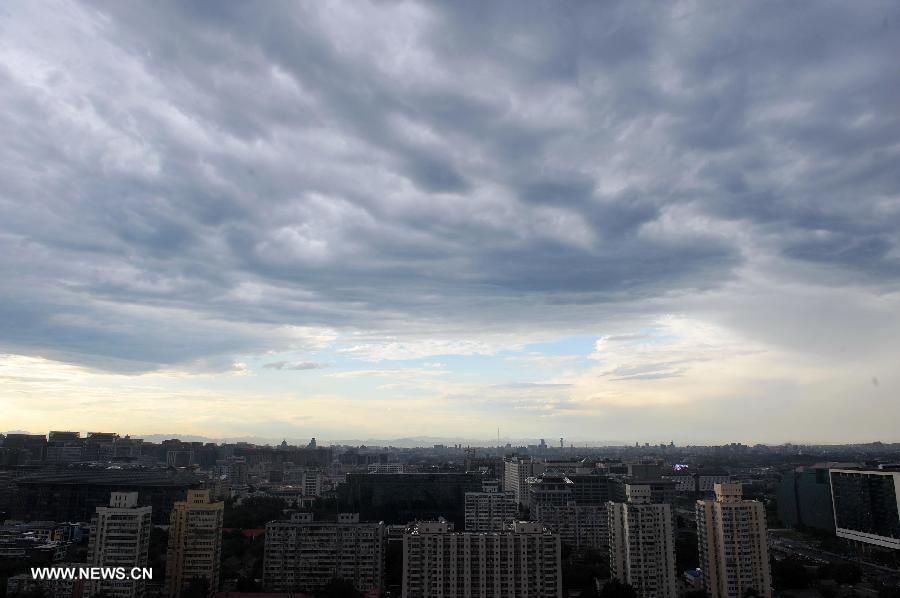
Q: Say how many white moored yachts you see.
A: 0